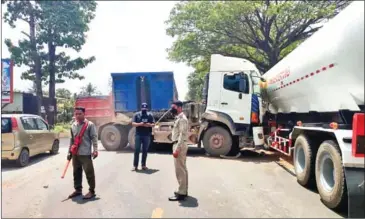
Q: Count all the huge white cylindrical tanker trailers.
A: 1